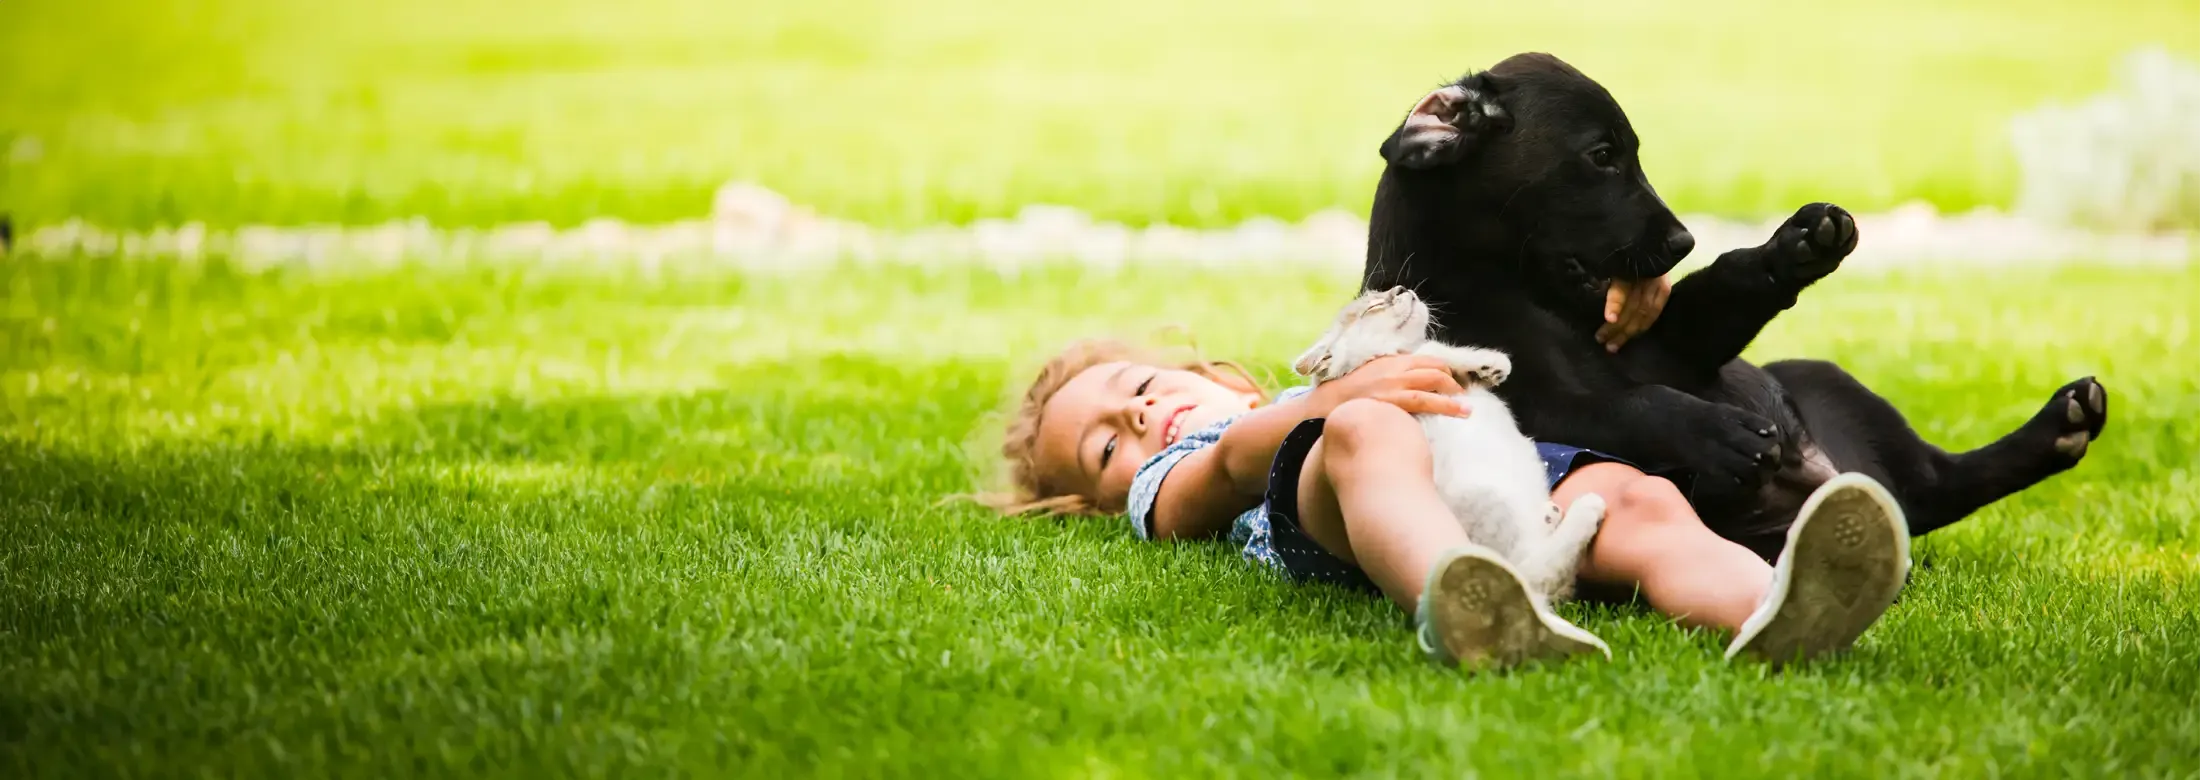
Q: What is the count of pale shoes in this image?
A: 2